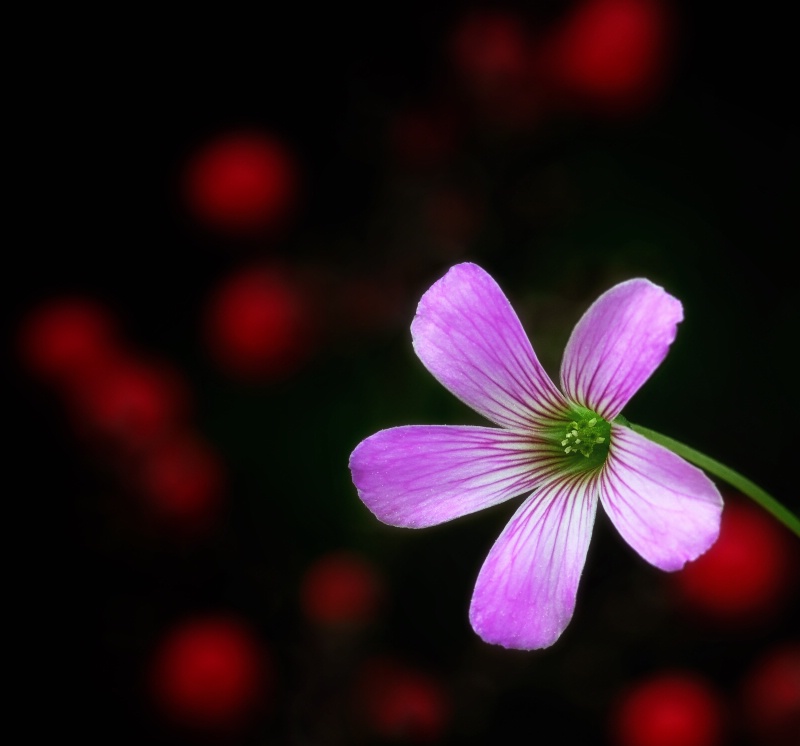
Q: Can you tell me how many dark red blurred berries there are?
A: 13